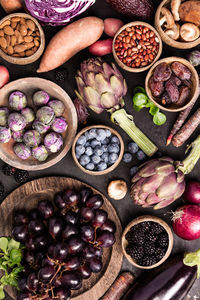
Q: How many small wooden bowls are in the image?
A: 6